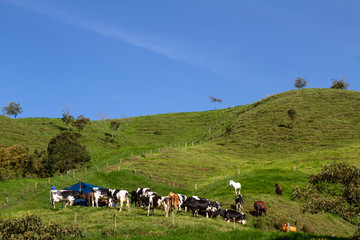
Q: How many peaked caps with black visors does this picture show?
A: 0